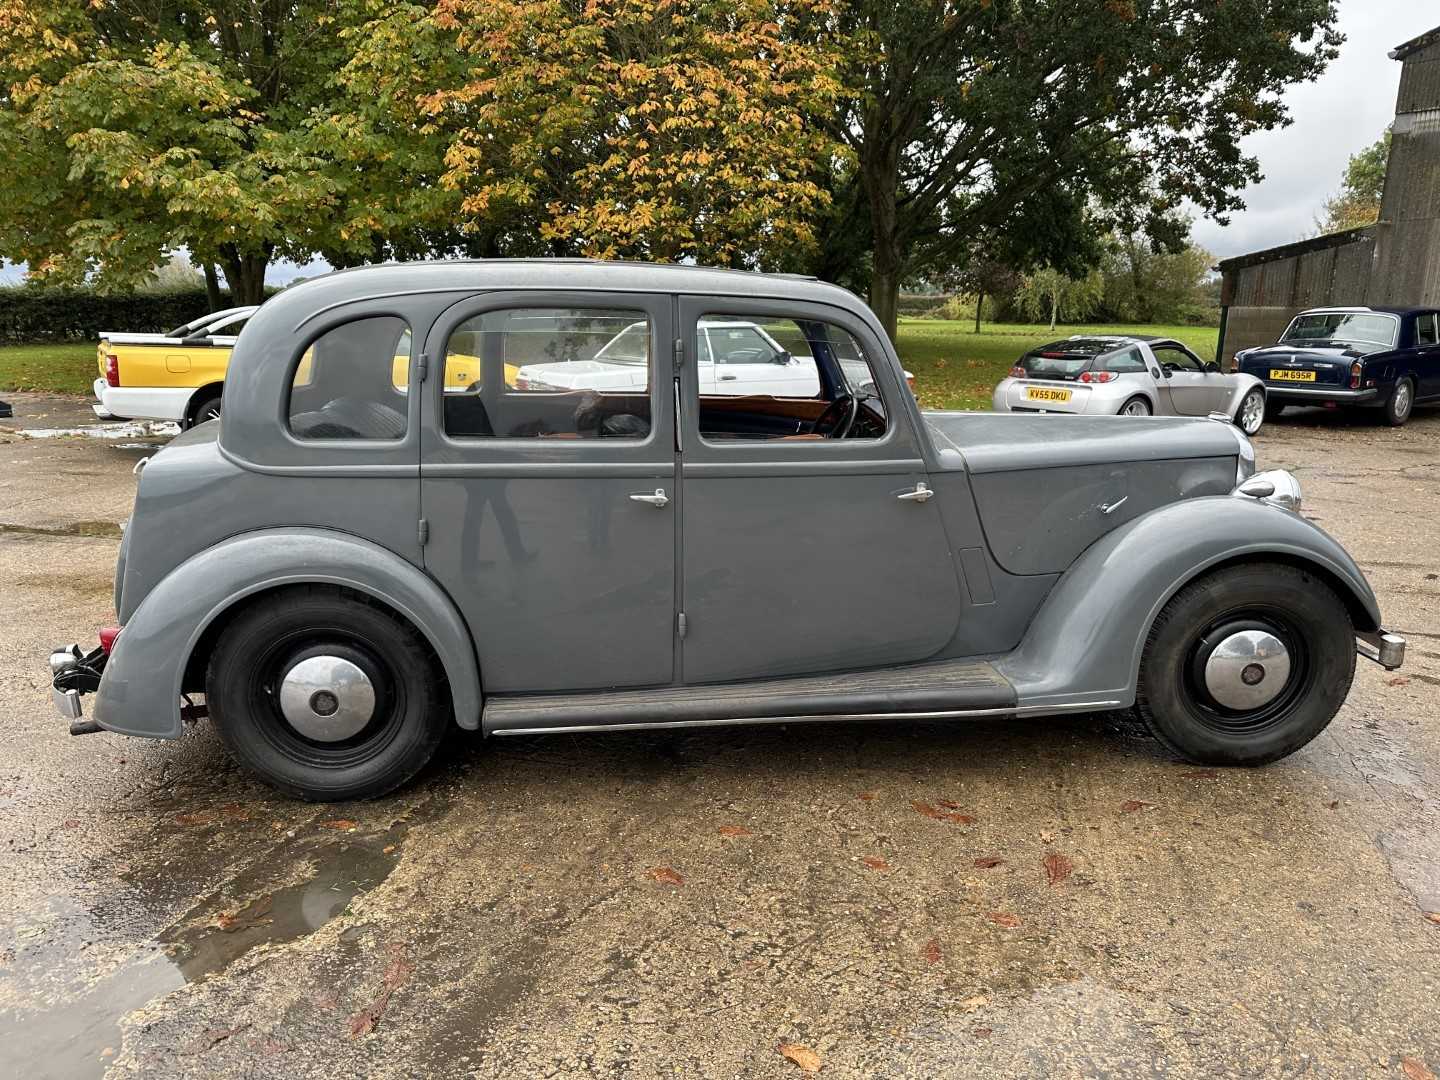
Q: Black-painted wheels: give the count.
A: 2